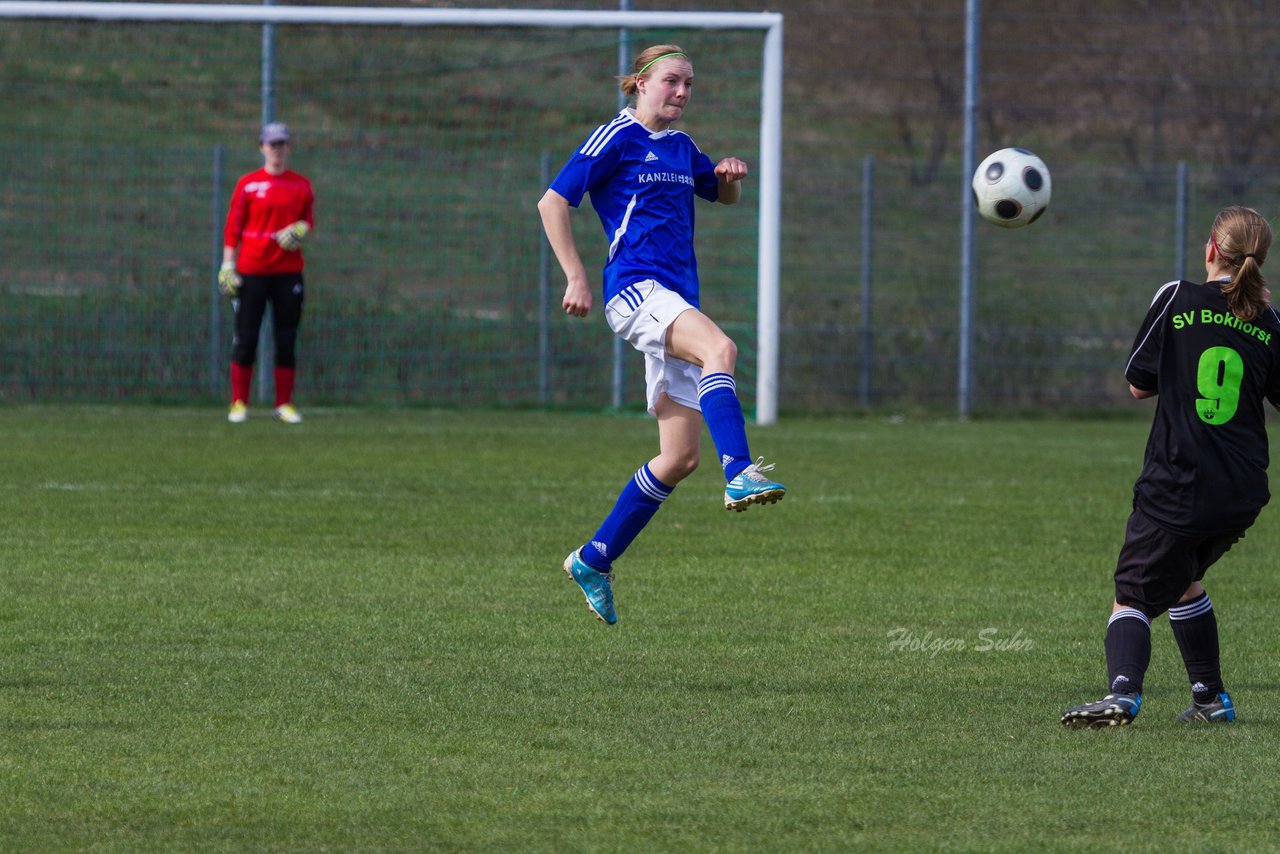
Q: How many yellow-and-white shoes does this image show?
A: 2